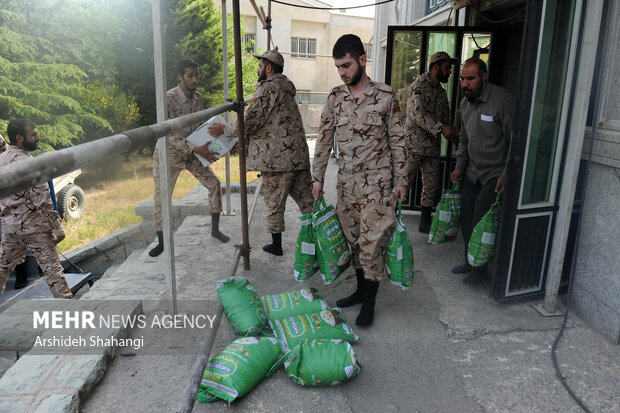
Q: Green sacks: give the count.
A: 10